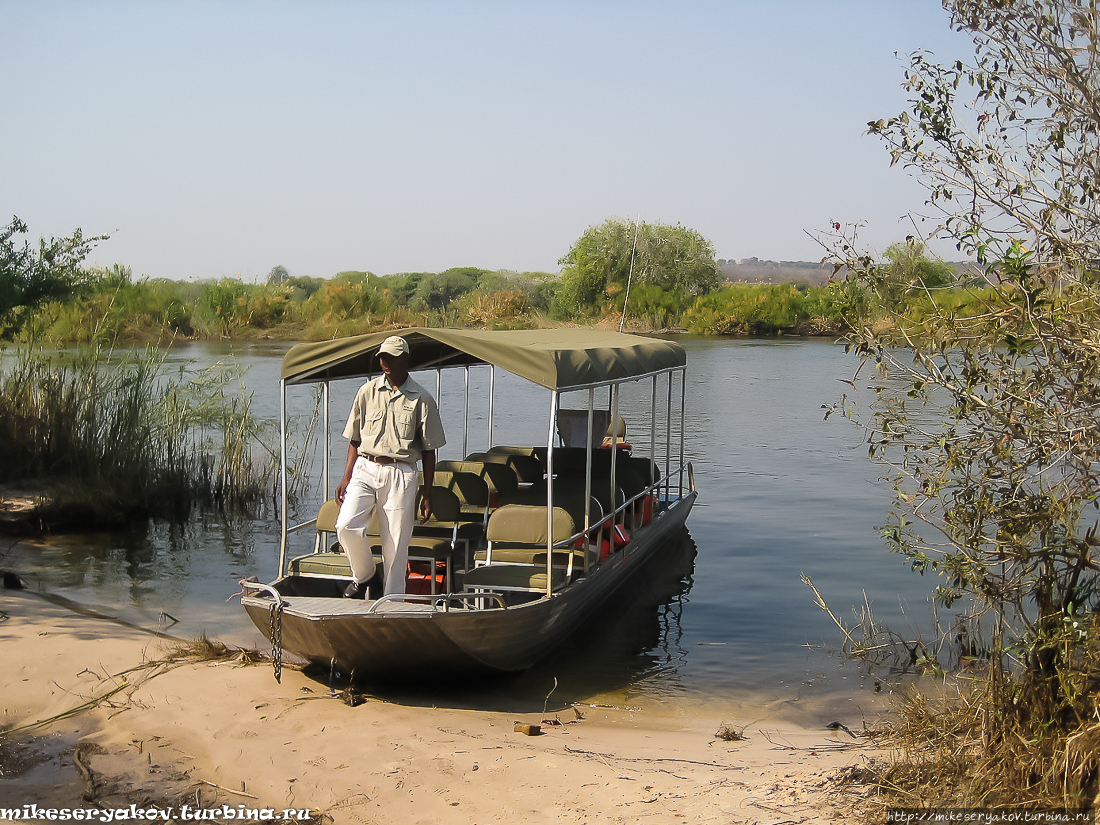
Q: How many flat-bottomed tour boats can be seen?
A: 1